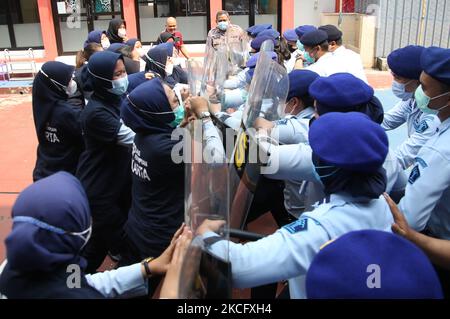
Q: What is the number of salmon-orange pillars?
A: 4